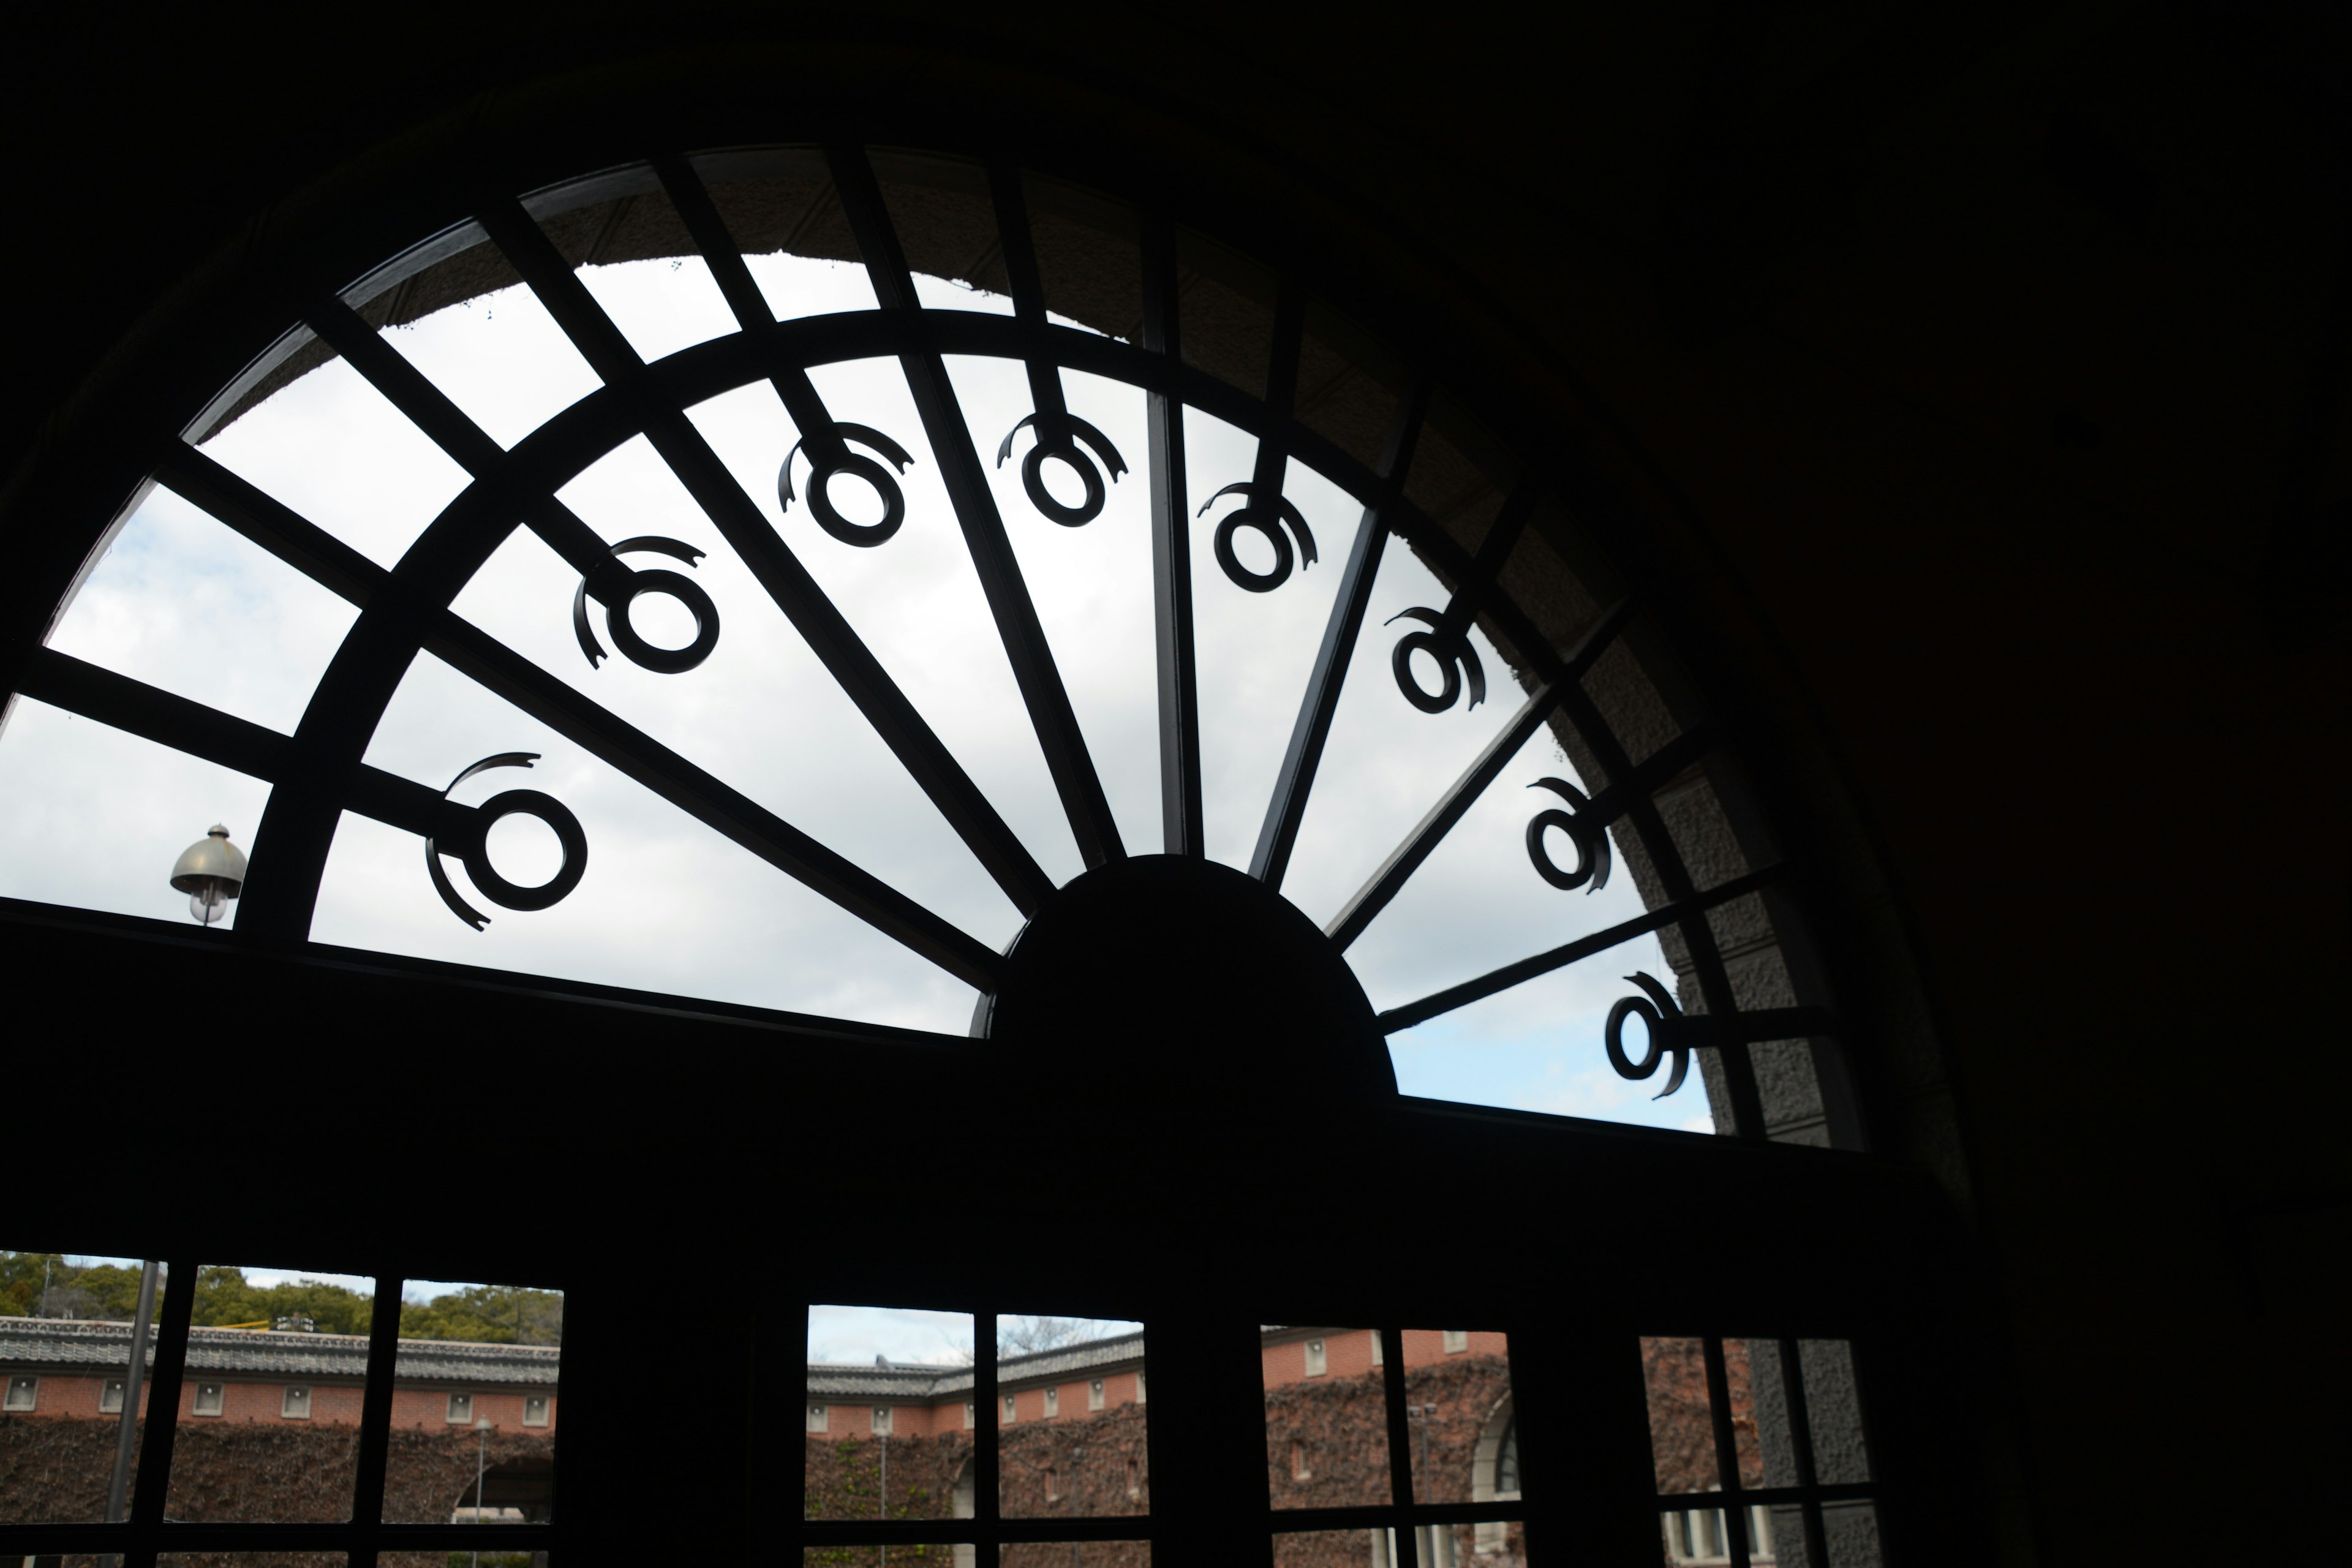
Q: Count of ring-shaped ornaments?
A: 8